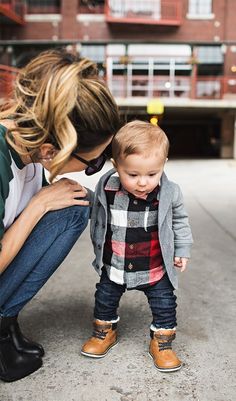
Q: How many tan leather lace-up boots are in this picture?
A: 2